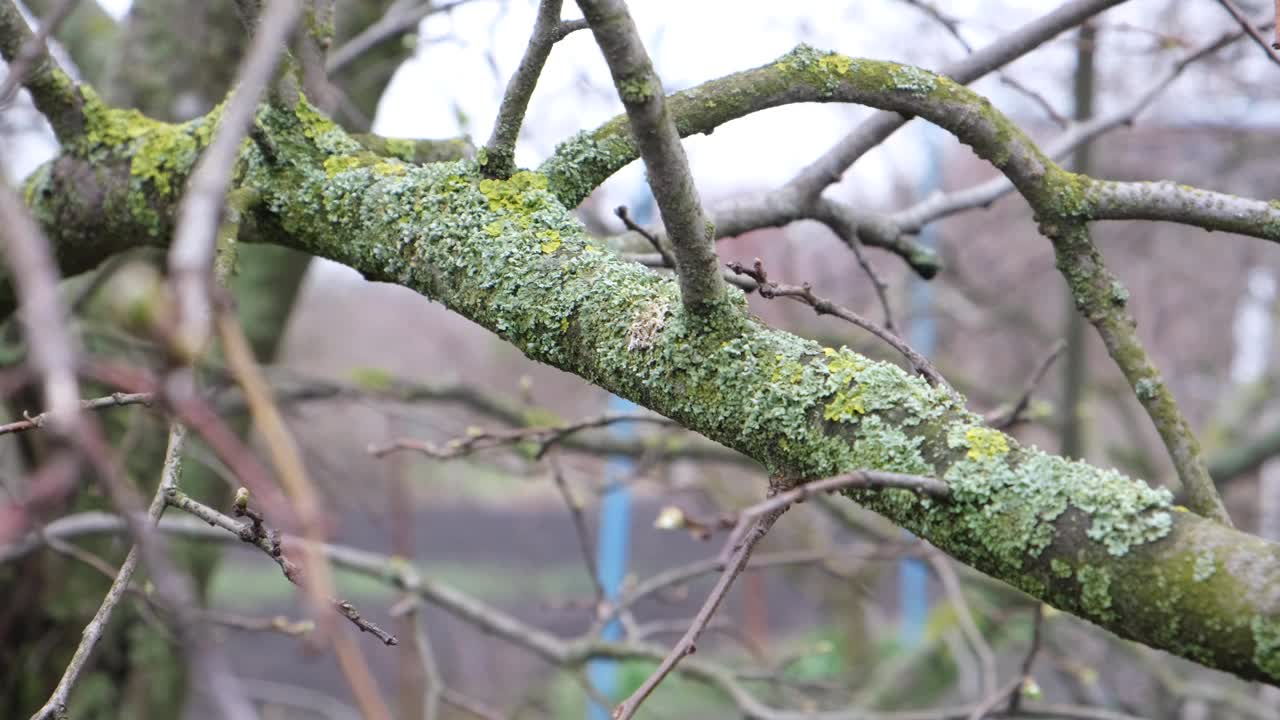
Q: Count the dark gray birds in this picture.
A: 0